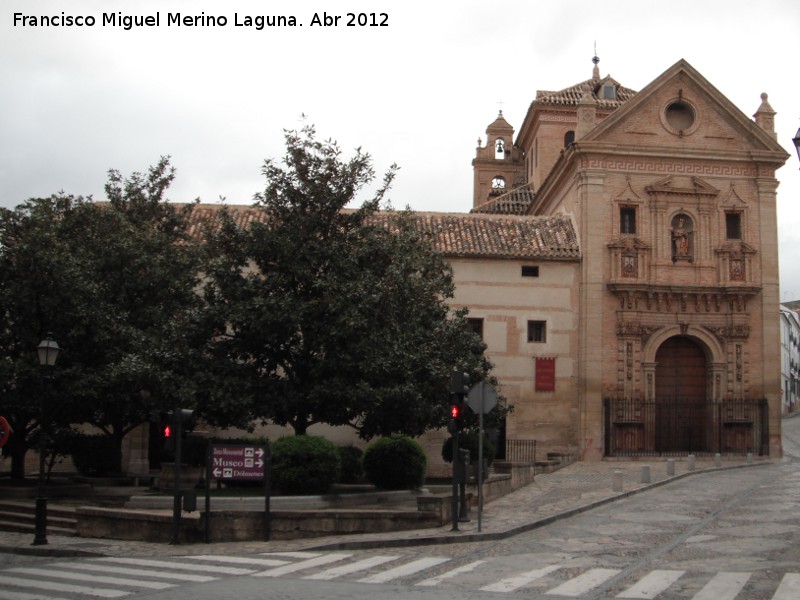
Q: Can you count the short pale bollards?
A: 6